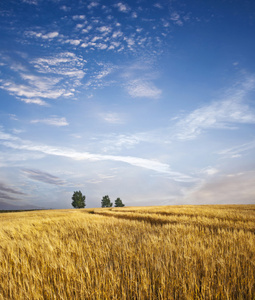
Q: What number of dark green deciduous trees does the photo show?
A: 3